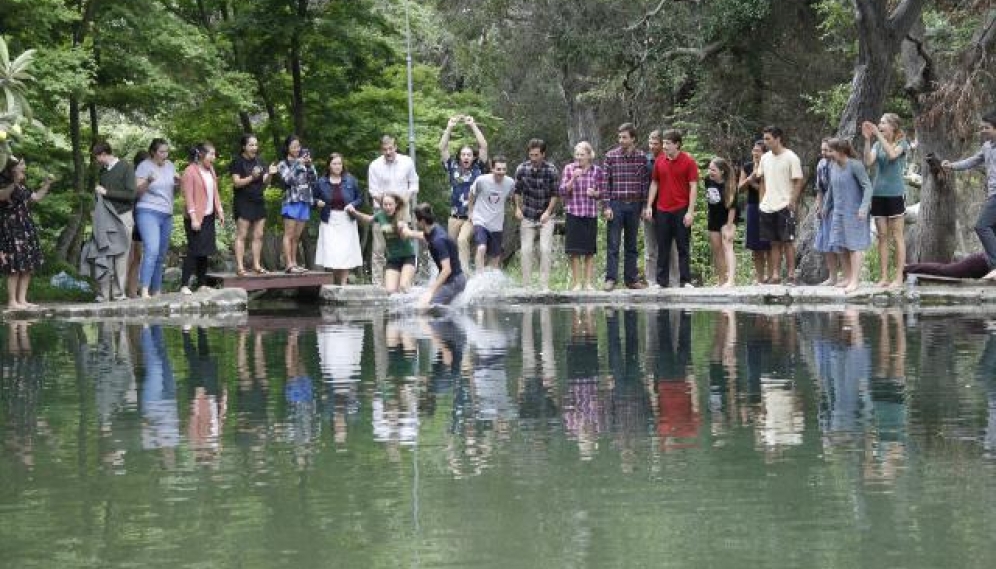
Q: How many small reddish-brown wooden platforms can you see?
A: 1